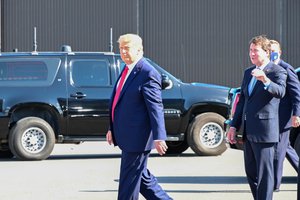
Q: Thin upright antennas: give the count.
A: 2